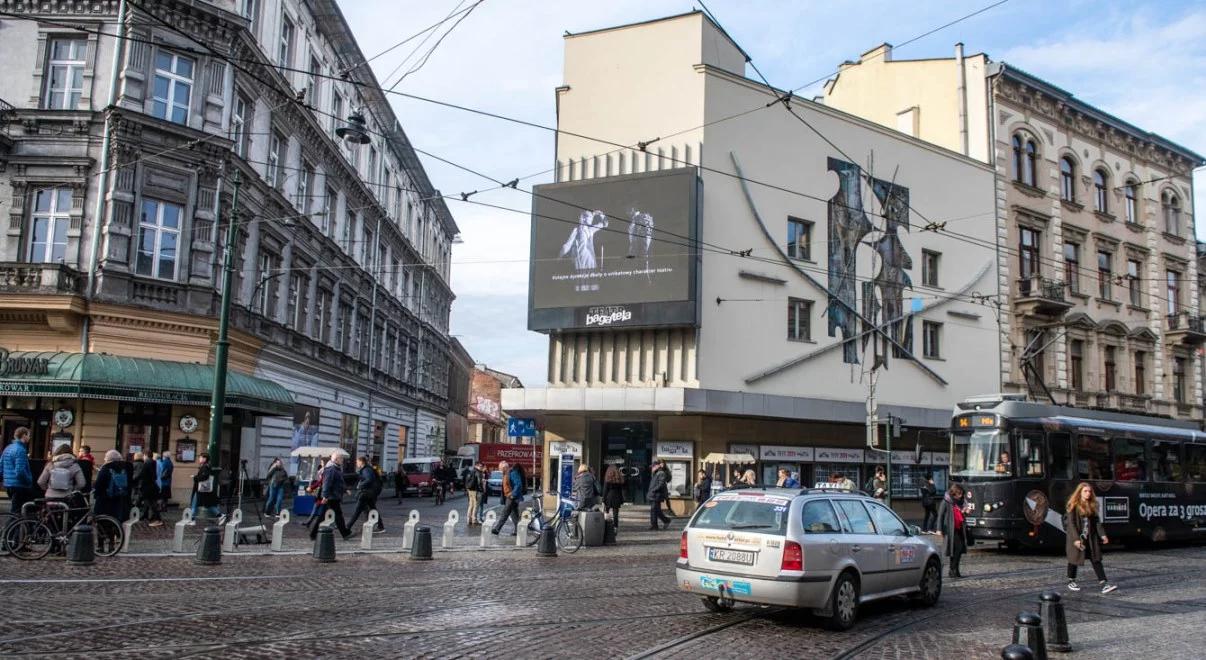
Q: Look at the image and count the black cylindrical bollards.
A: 8